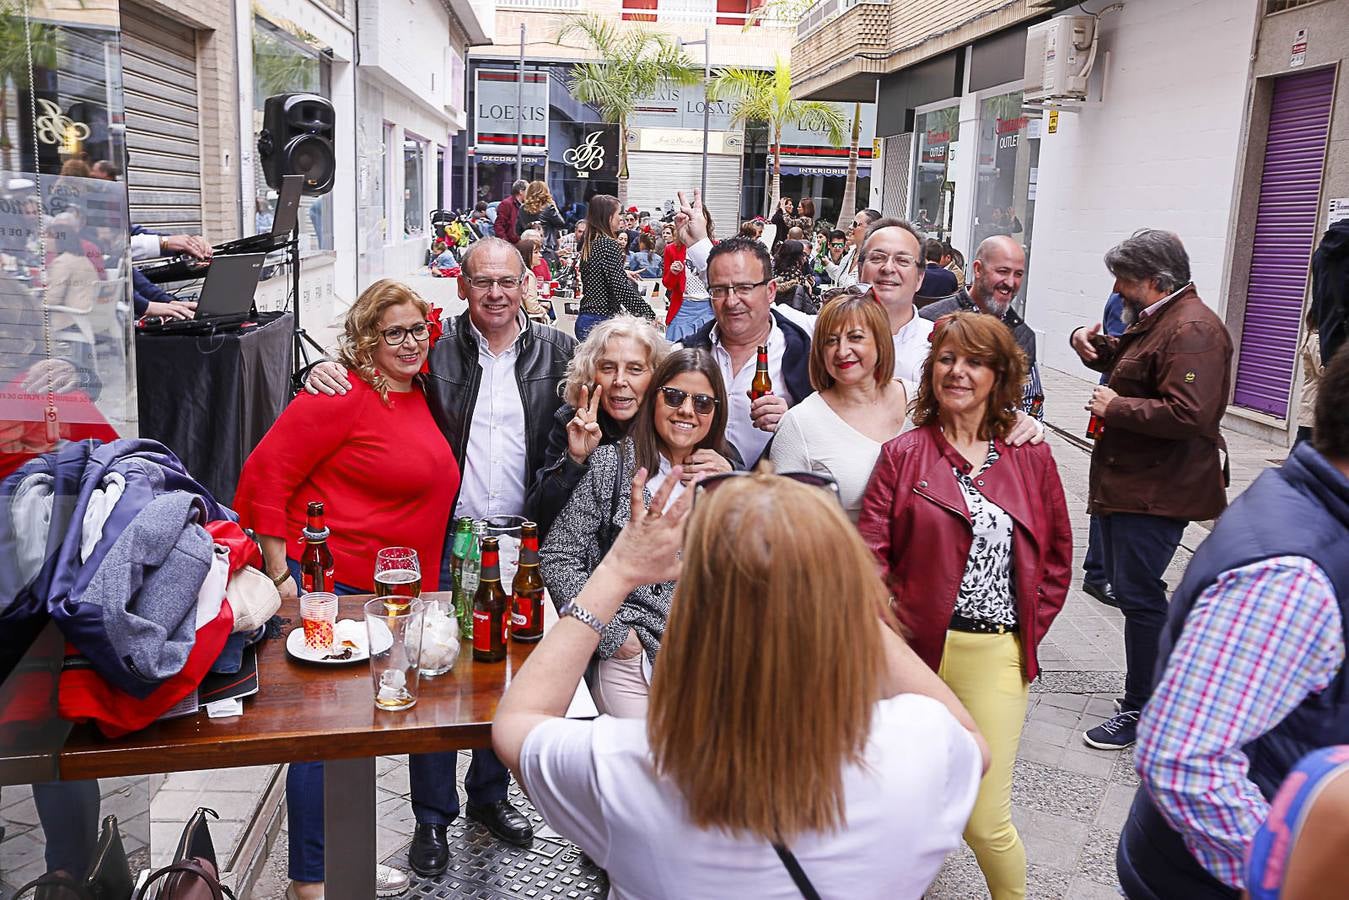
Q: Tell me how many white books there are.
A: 0